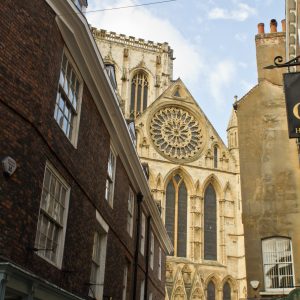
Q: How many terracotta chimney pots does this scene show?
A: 3